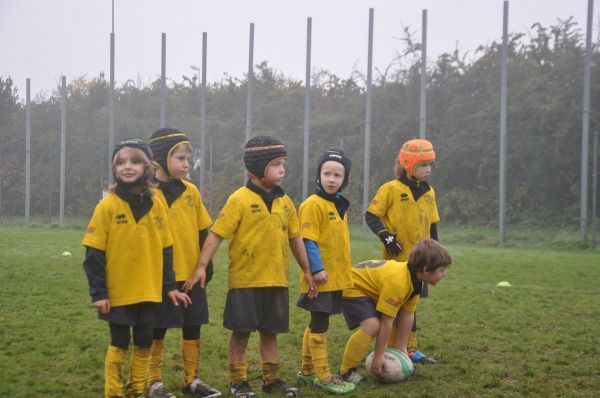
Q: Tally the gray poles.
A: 11